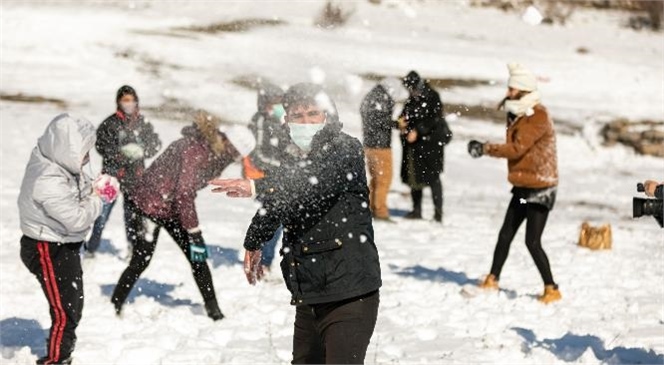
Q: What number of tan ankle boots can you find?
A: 2